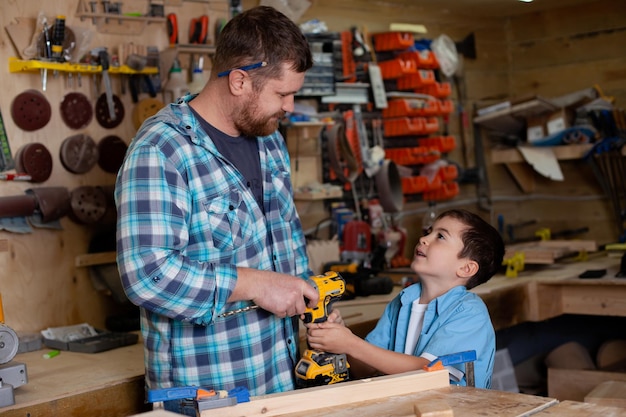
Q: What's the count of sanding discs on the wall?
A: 8